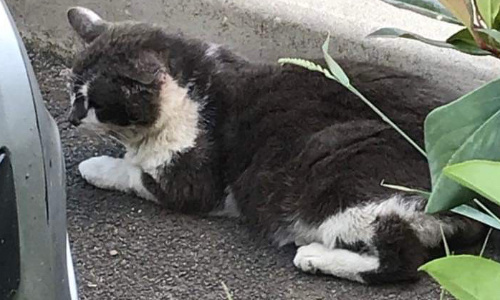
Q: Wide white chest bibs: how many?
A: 1